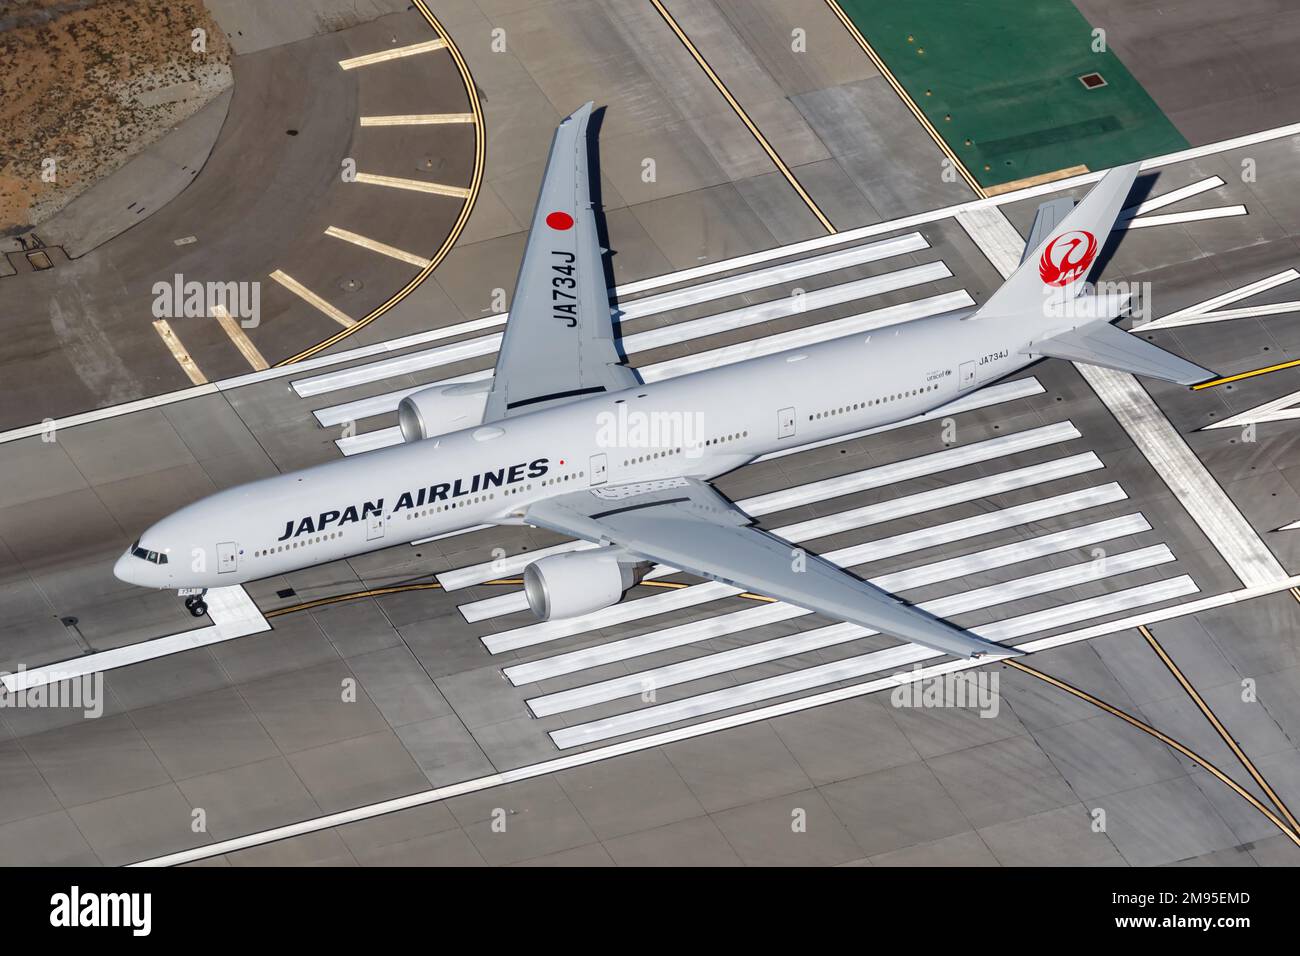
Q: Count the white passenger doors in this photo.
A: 5